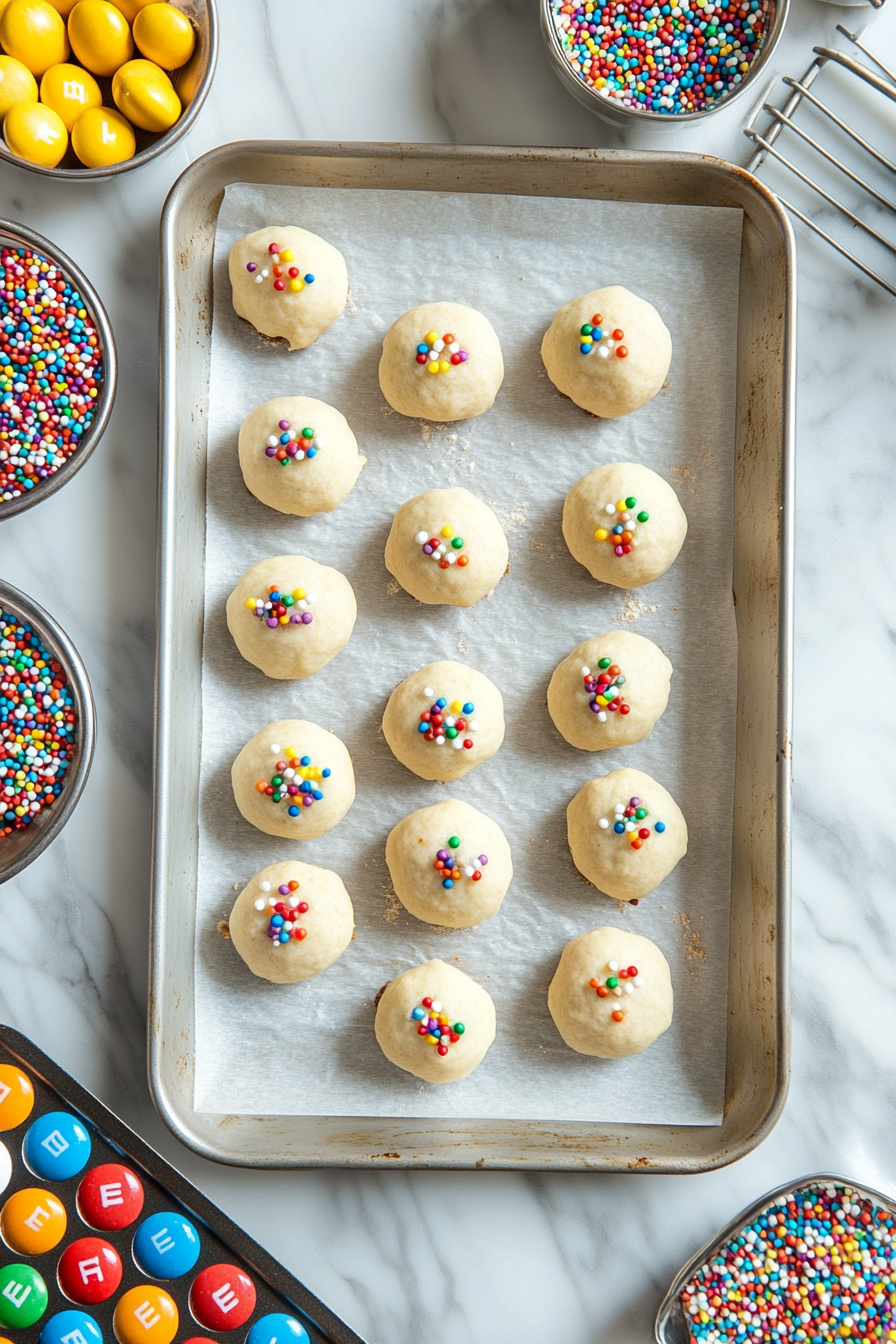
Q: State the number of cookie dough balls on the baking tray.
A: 15